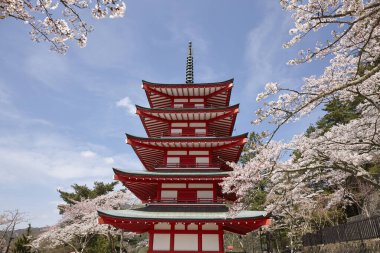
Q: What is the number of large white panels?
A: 3